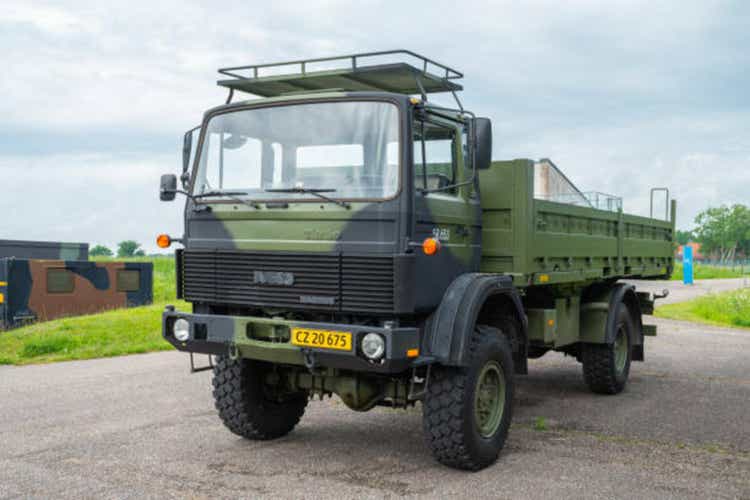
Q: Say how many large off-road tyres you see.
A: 3